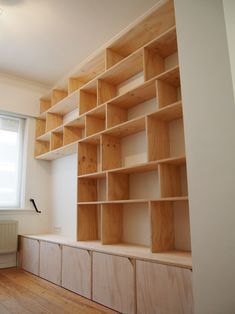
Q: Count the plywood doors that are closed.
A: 5